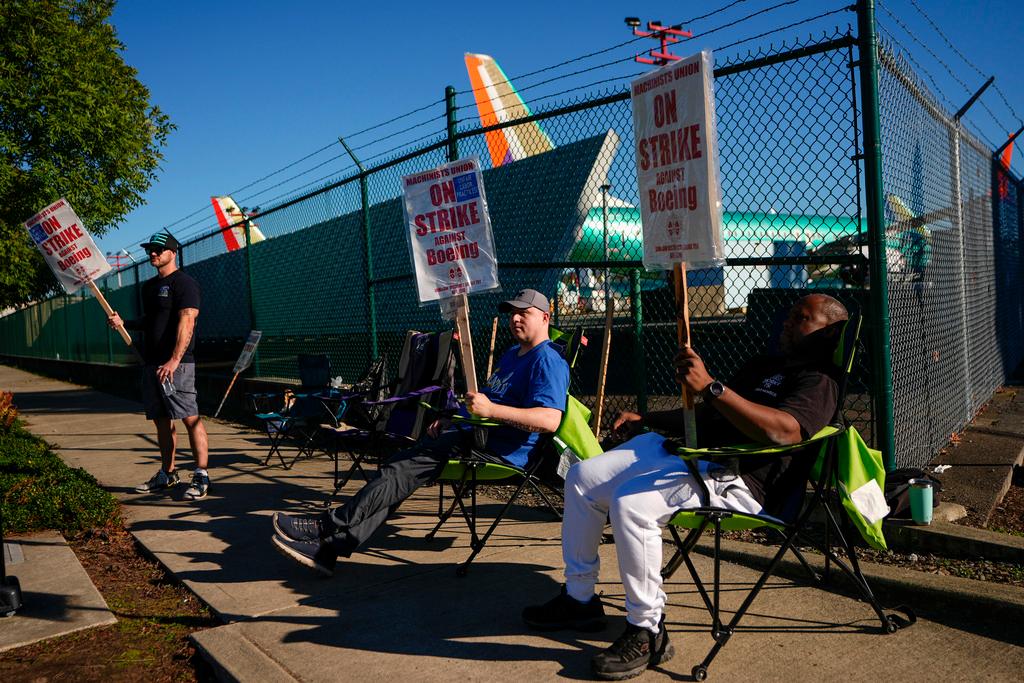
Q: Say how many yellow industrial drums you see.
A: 0